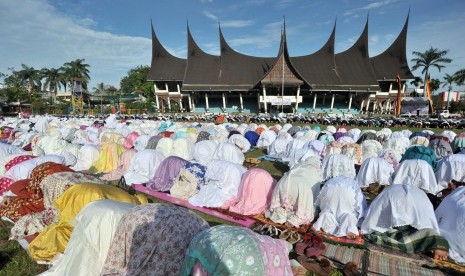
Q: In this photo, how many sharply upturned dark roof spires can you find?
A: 7